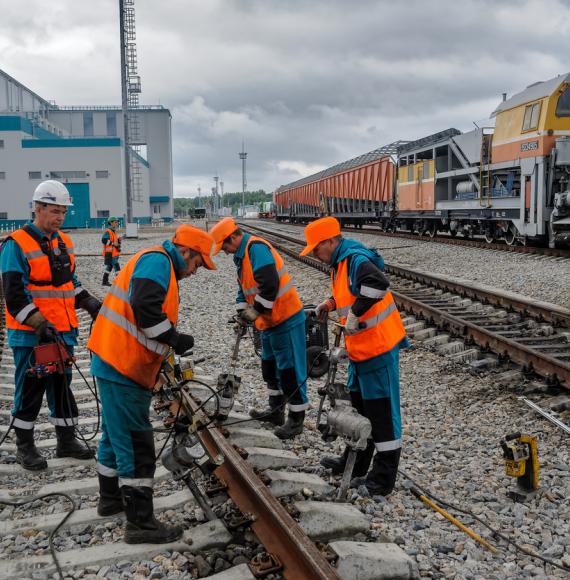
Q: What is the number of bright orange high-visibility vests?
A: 5